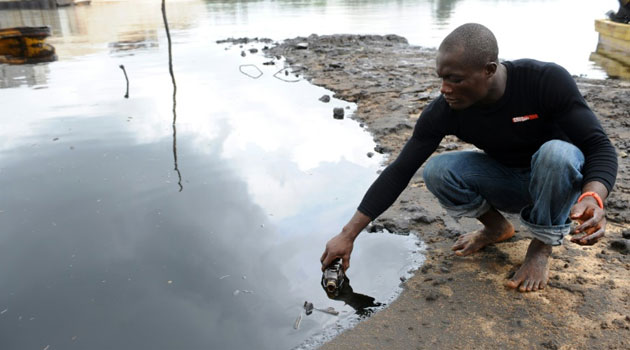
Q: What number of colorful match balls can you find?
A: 0